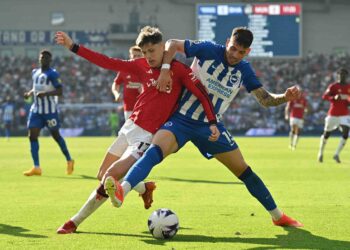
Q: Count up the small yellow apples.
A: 0